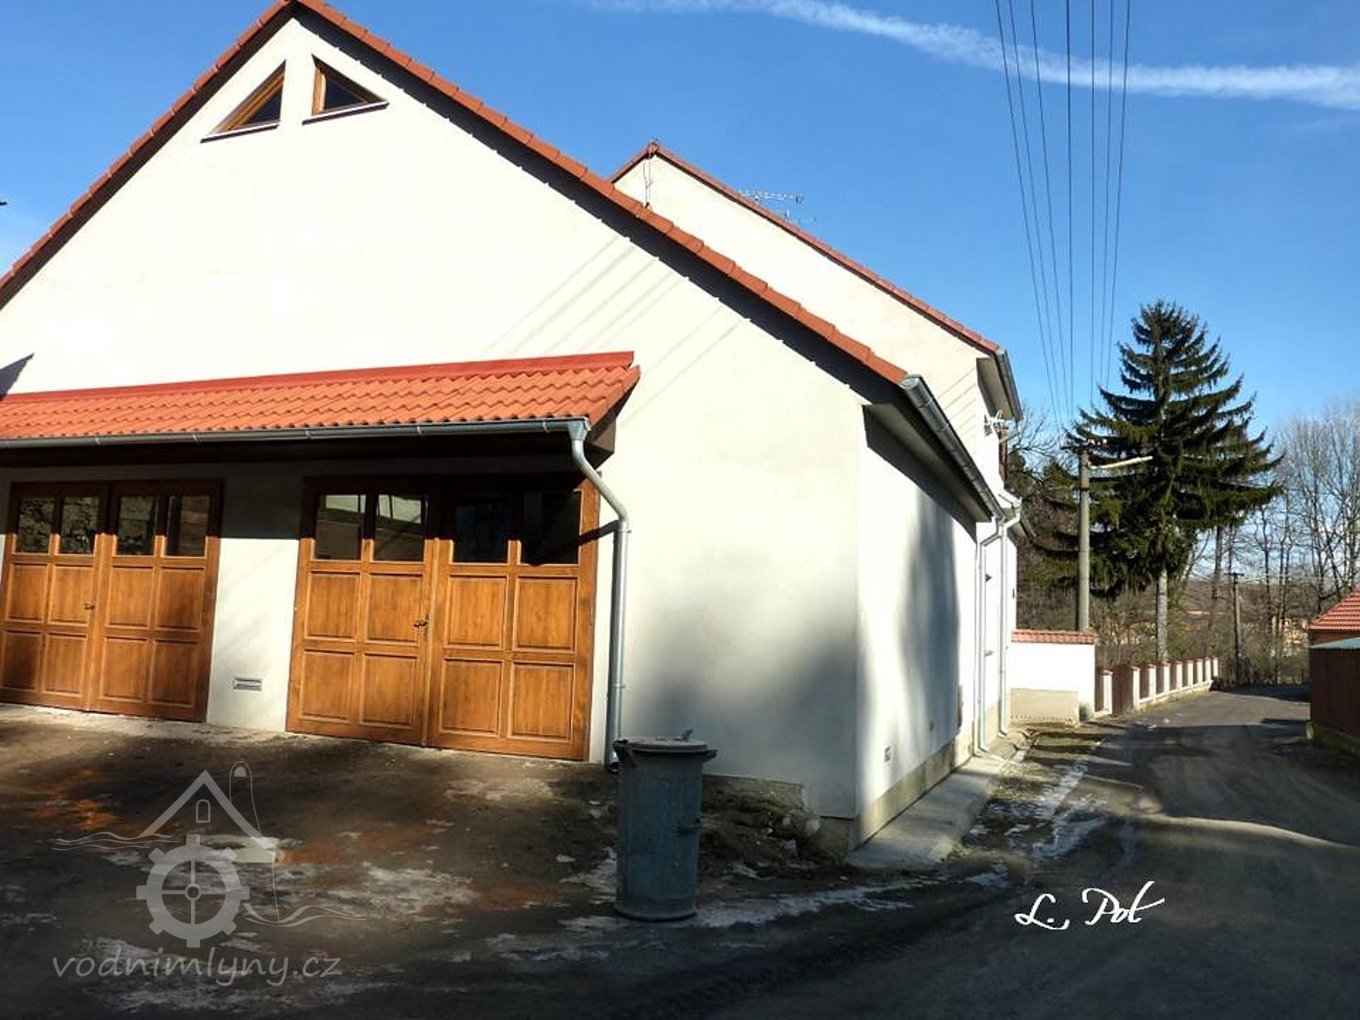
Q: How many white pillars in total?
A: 9